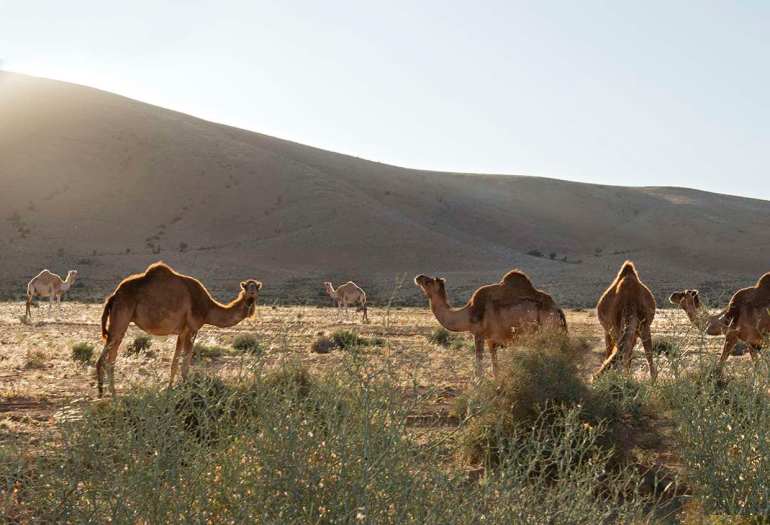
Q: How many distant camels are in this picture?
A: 2